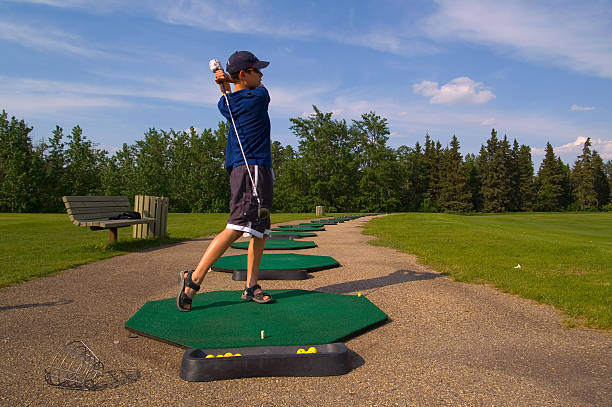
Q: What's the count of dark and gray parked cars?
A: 0